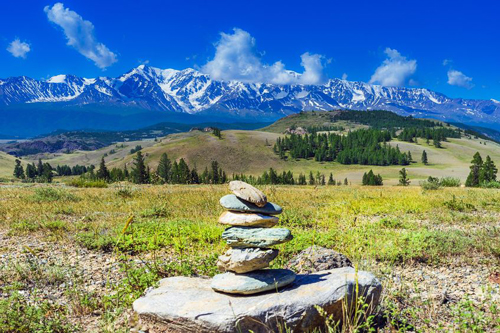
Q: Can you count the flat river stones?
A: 6